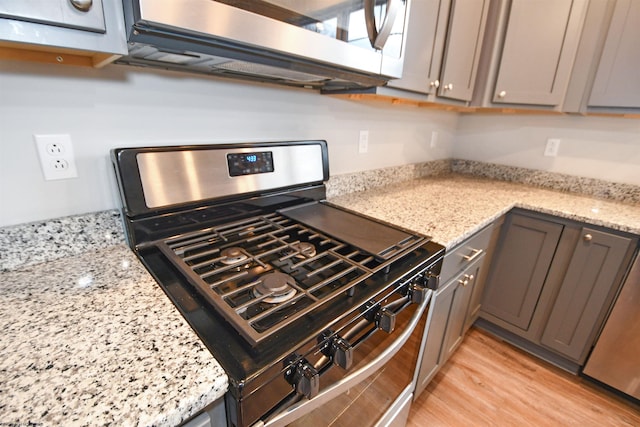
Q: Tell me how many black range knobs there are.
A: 5